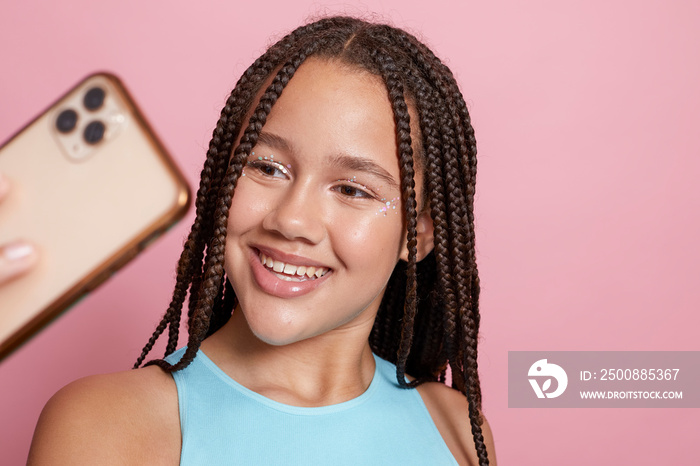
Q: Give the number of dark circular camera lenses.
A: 3